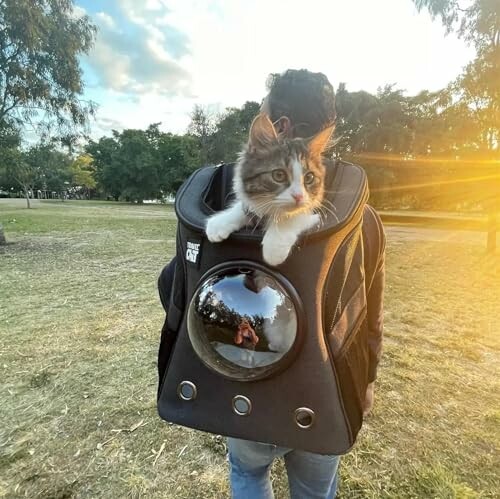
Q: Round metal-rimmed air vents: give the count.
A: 3